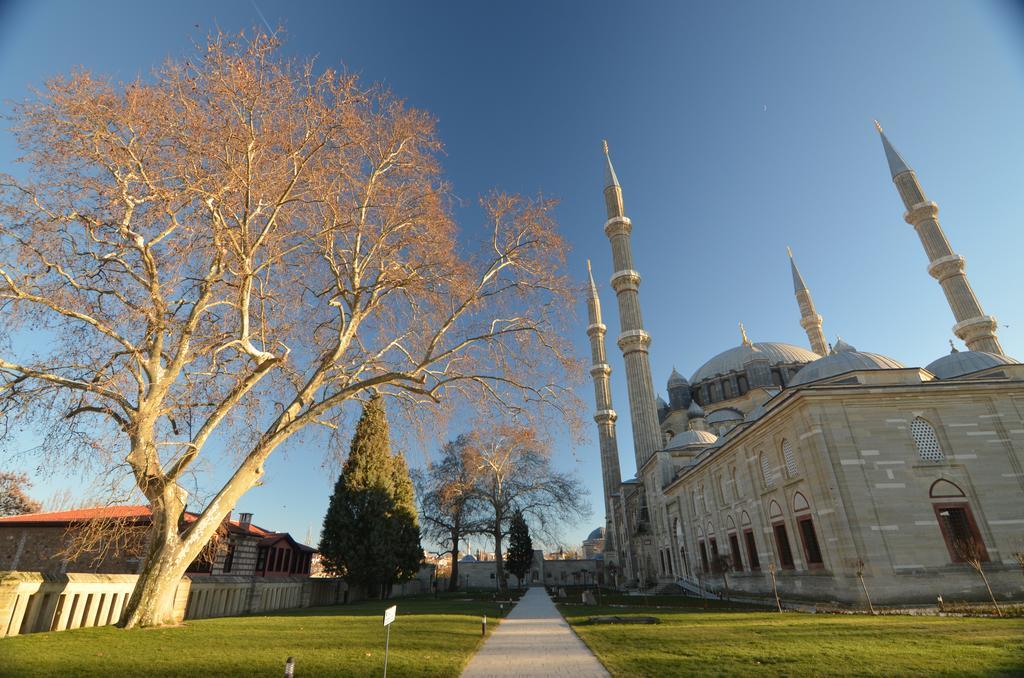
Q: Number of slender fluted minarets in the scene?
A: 4